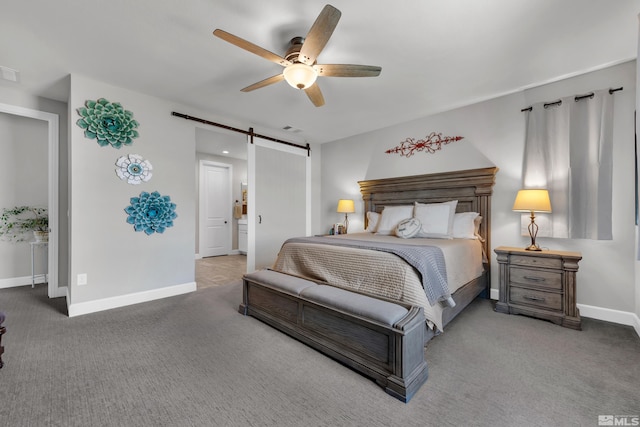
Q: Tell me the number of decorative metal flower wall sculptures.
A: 3